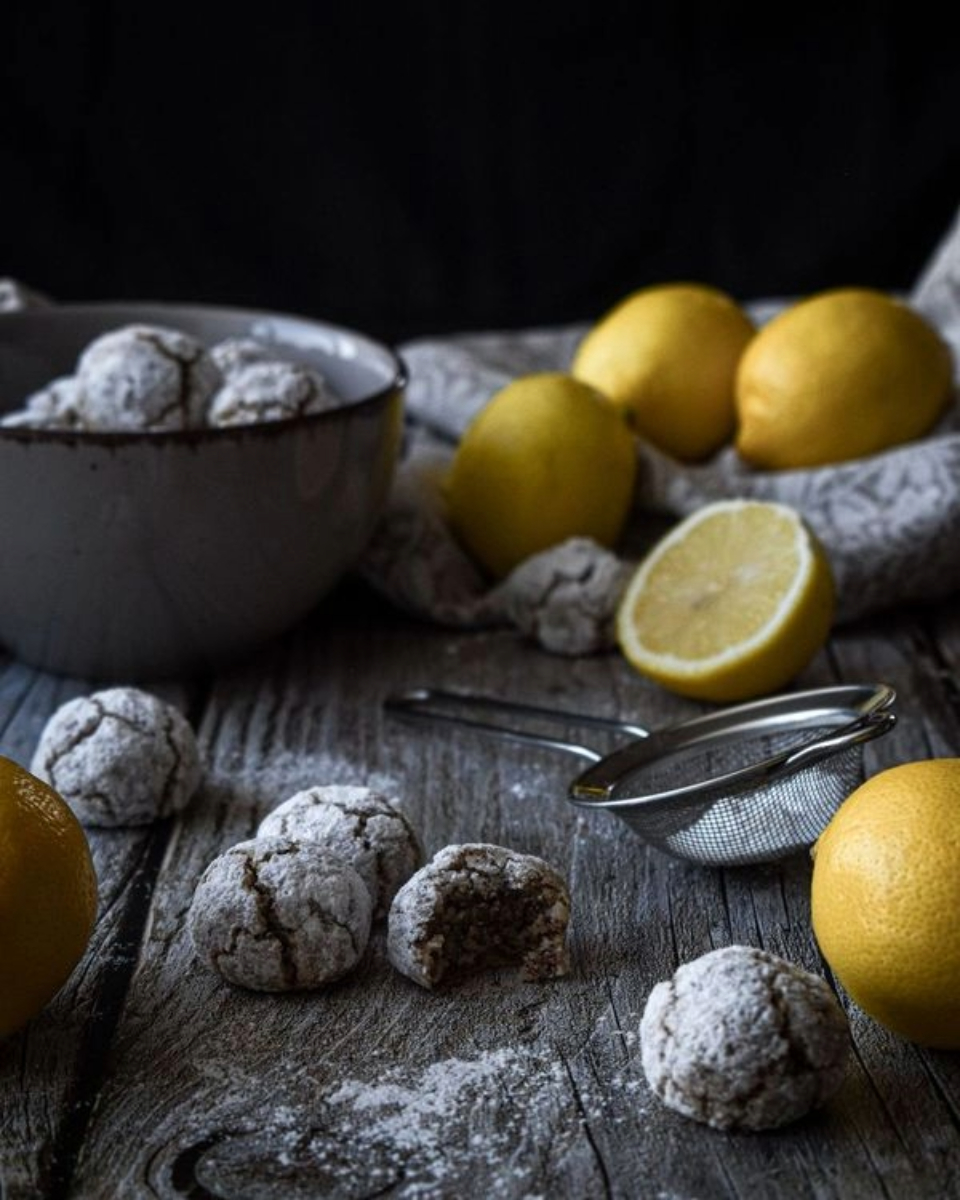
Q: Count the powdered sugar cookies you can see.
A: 10